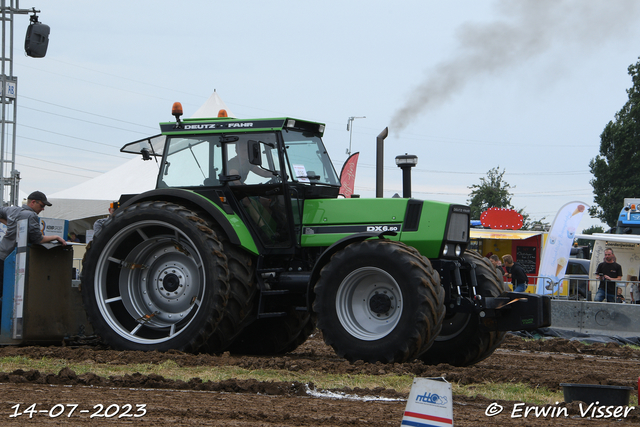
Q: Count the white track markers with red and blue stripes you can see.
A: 1